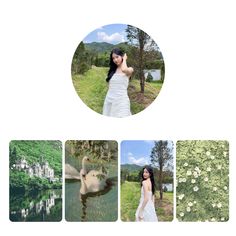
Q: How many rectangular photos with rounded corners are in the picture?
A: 4